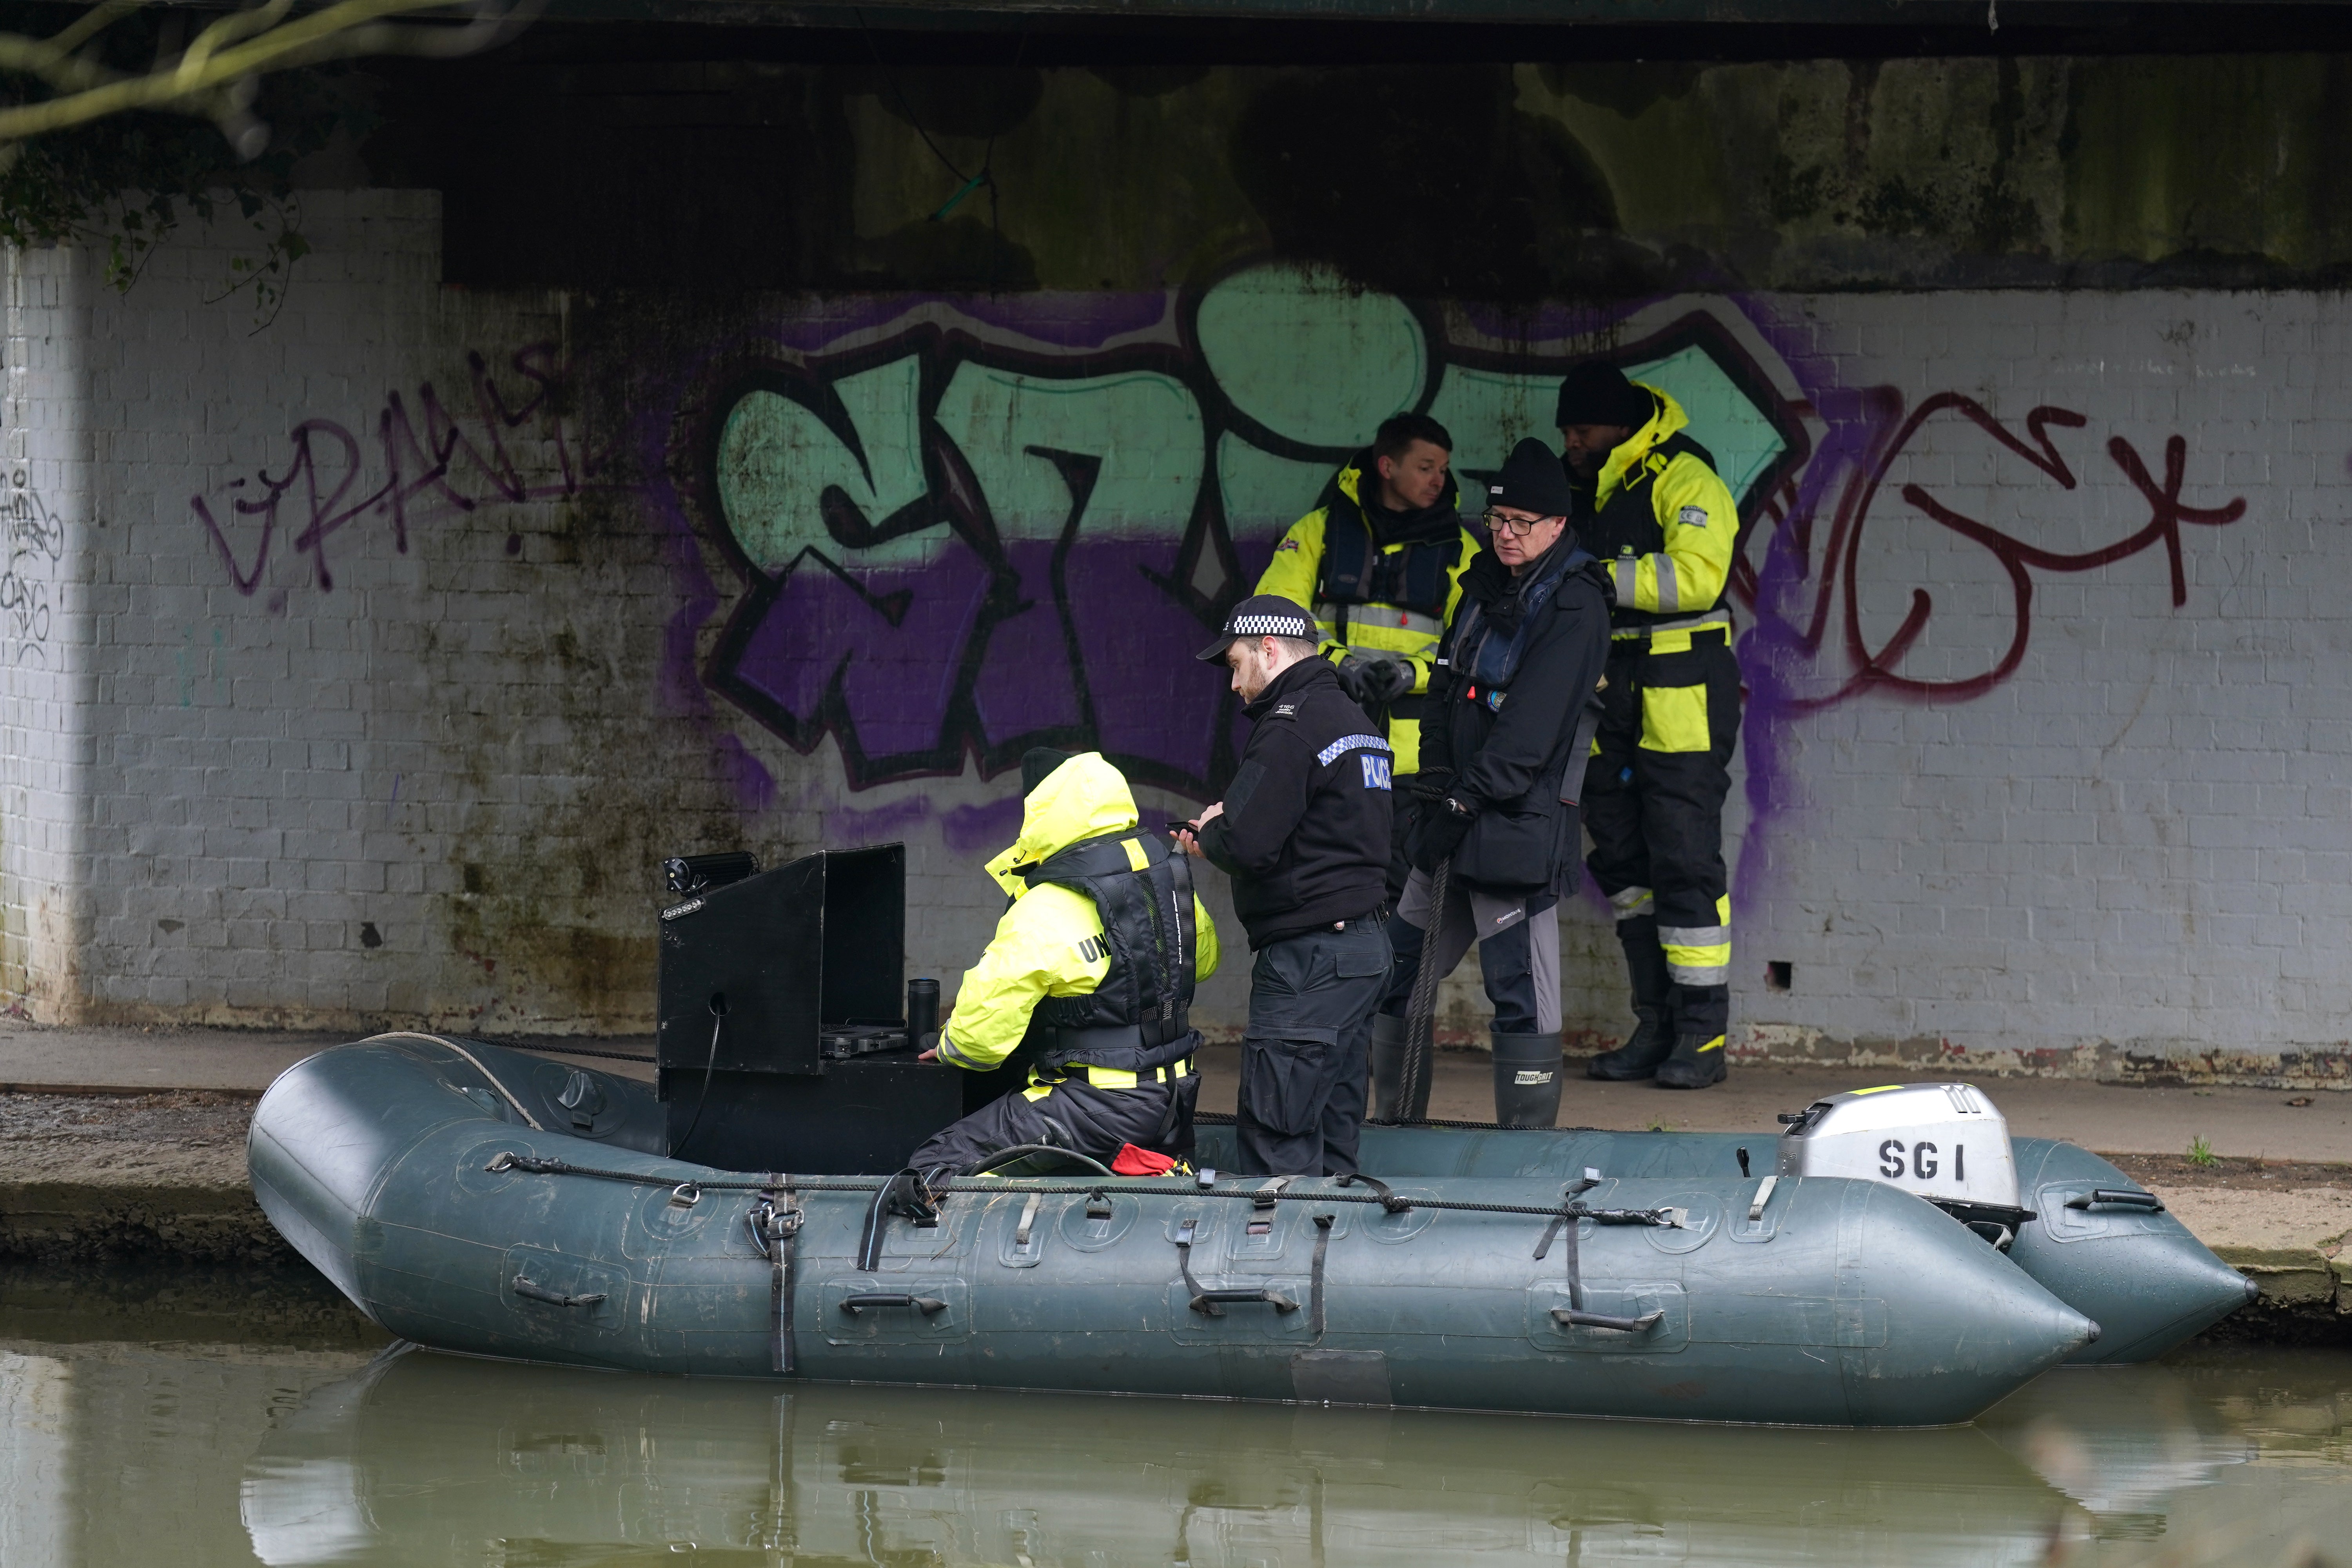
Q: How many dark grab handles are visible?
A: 5